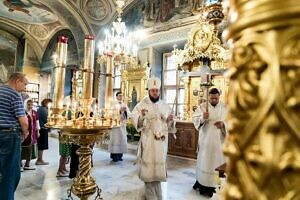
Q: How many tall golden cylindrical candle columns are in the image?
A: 3